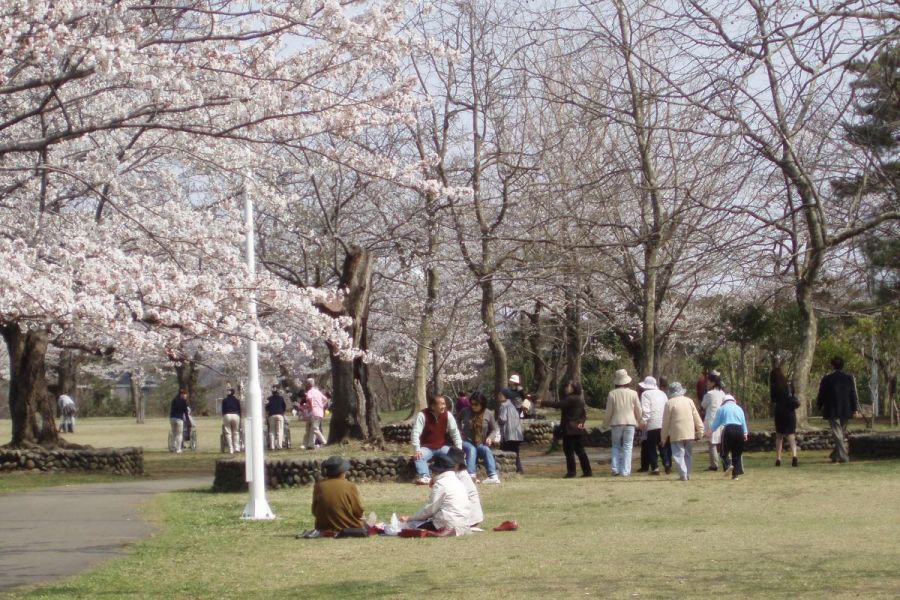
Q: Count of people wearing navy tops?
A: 3